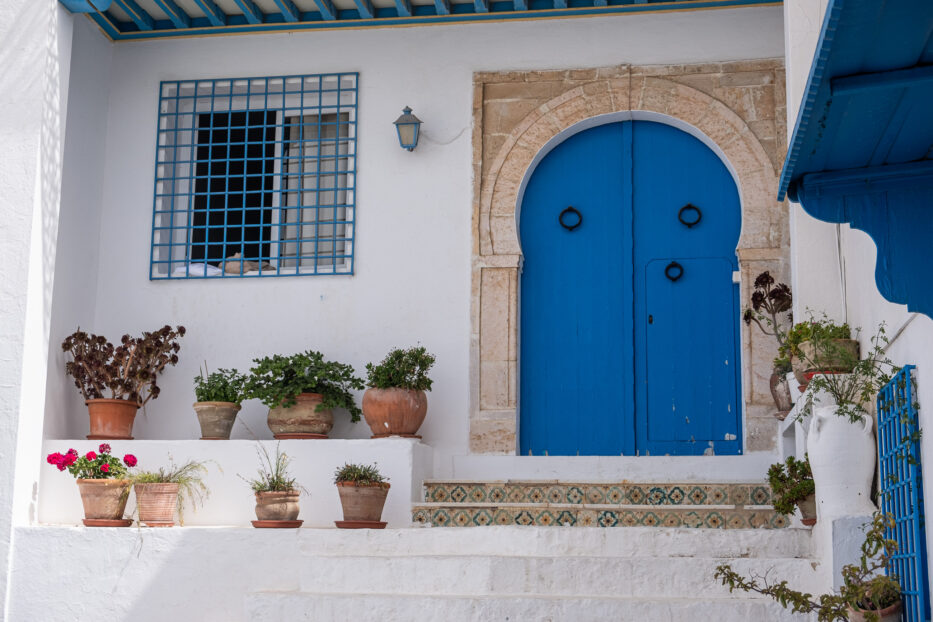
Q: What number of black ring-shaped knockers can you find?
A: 3